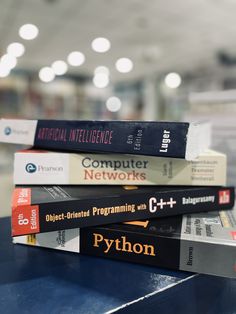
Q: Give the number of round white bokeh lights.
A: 13